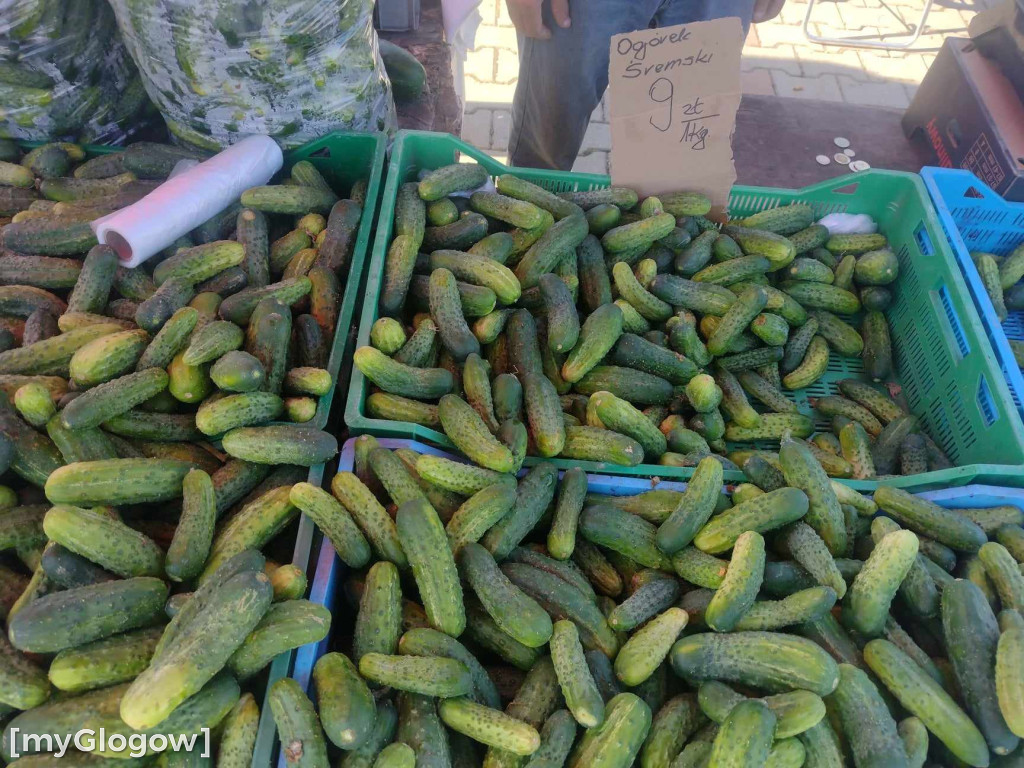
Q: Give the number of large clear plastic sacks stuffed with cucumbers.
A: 2